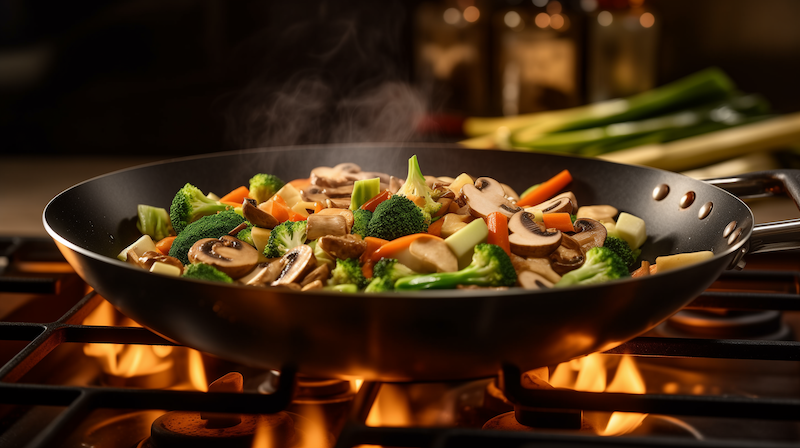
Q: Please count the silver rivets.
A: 5